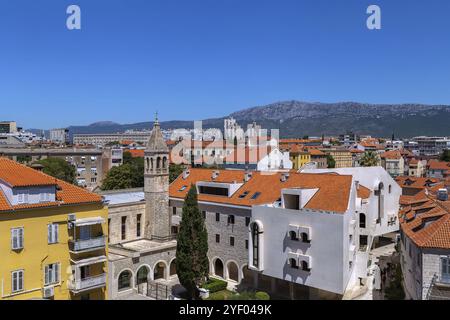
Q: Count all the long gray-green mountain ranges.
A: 1